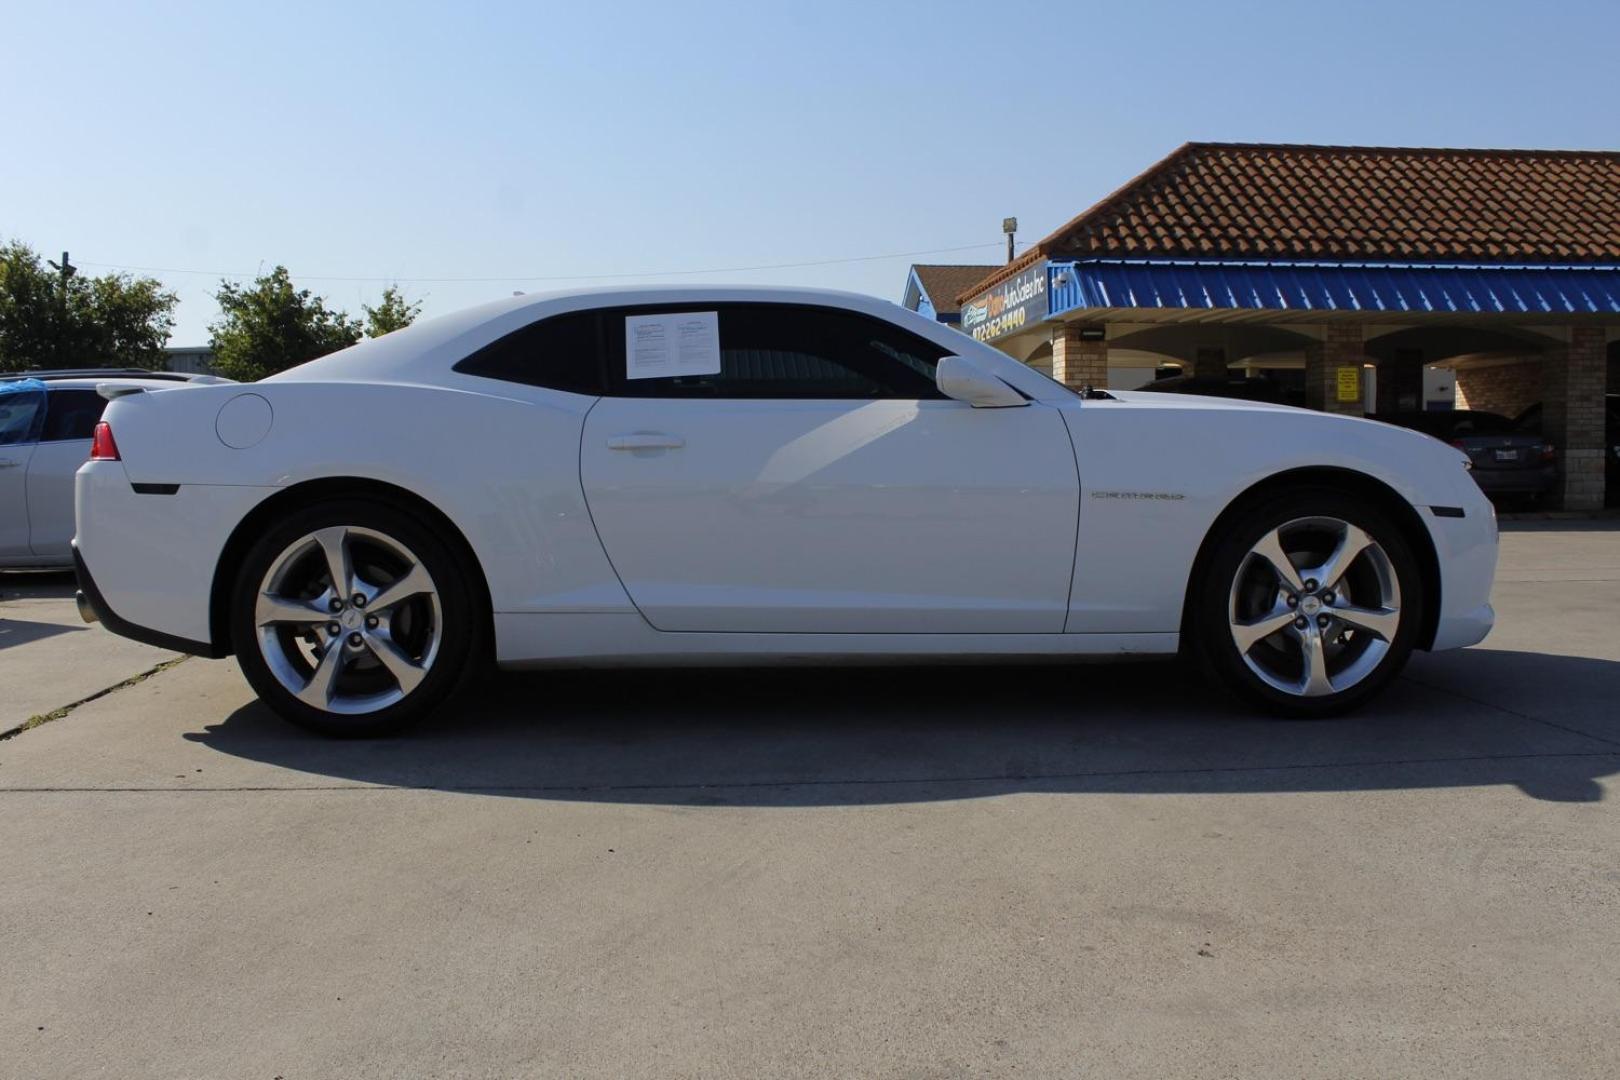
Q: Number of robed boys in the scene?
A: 0